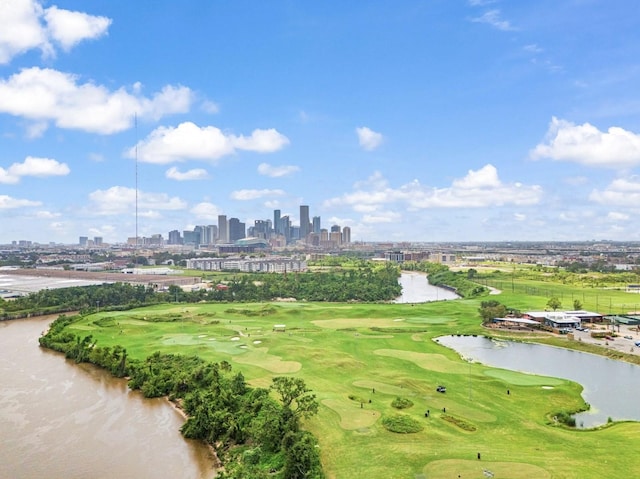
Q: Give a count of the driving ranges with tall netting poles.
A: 1